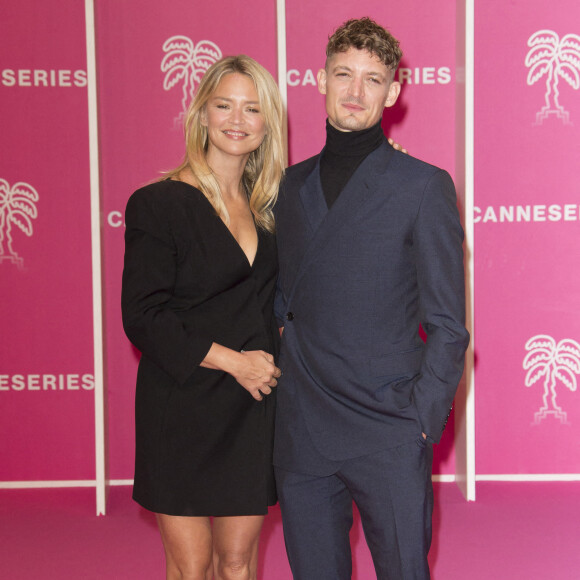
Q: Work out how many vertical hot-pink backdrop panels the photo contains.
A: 4